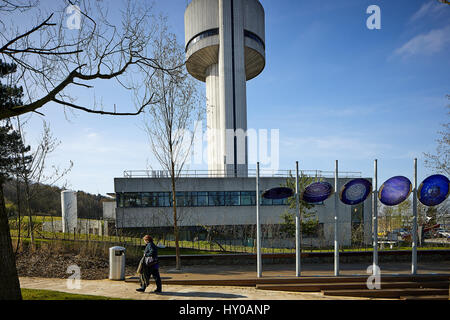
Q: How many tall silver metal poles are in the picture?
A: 5